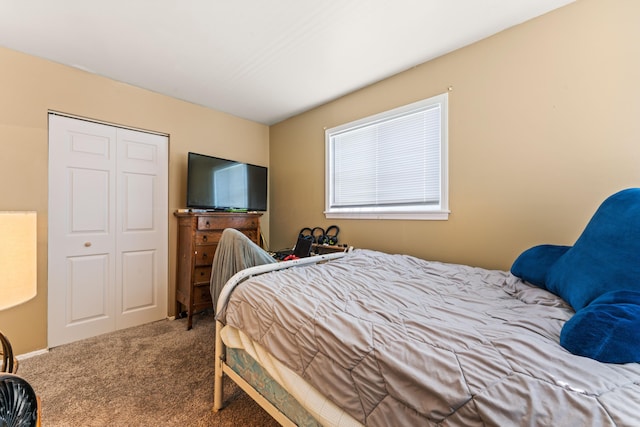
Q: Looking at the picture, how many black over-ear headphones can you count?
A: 3